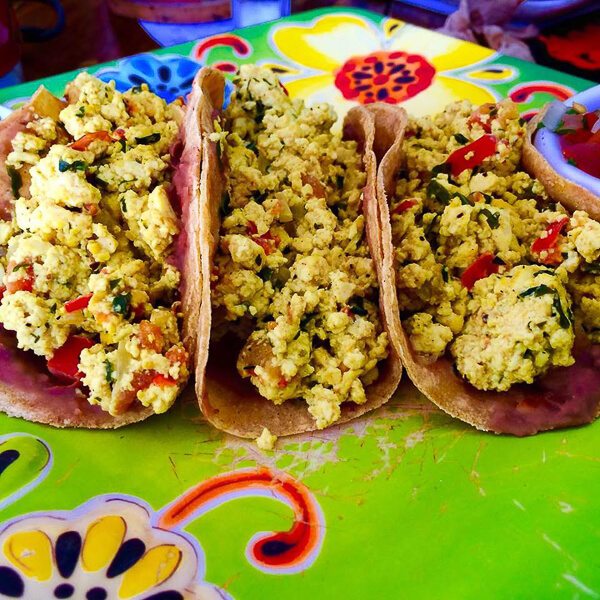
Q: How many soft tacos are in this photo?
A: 3